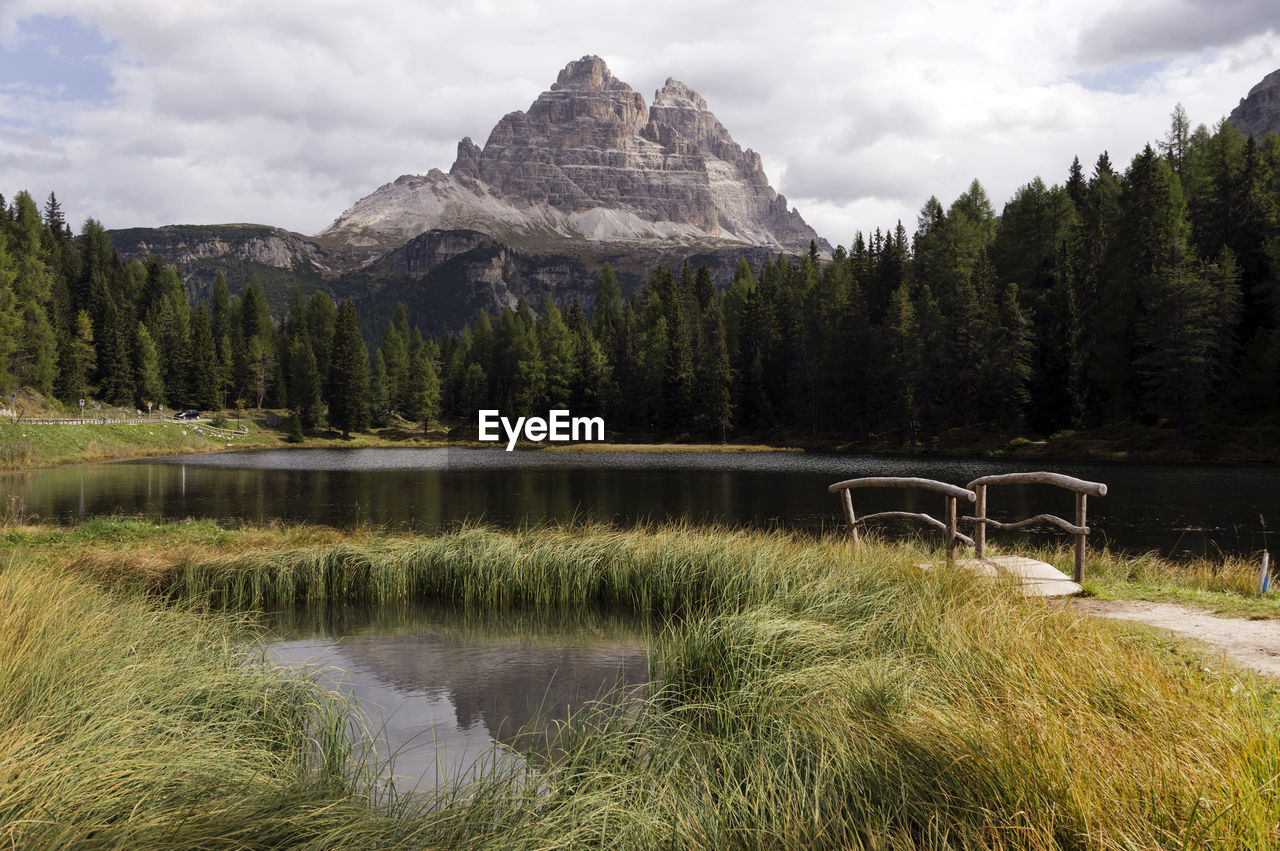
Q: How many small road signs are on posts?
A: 4